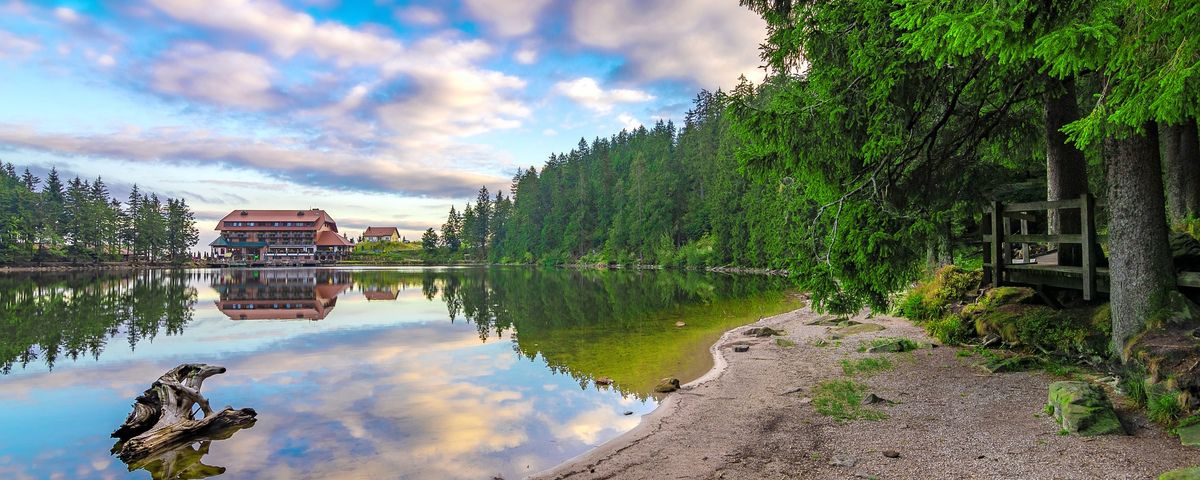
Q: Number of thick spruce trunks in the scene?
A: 3